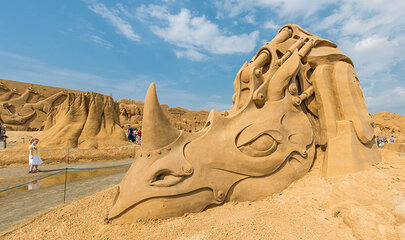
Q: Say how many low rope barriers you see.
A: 2